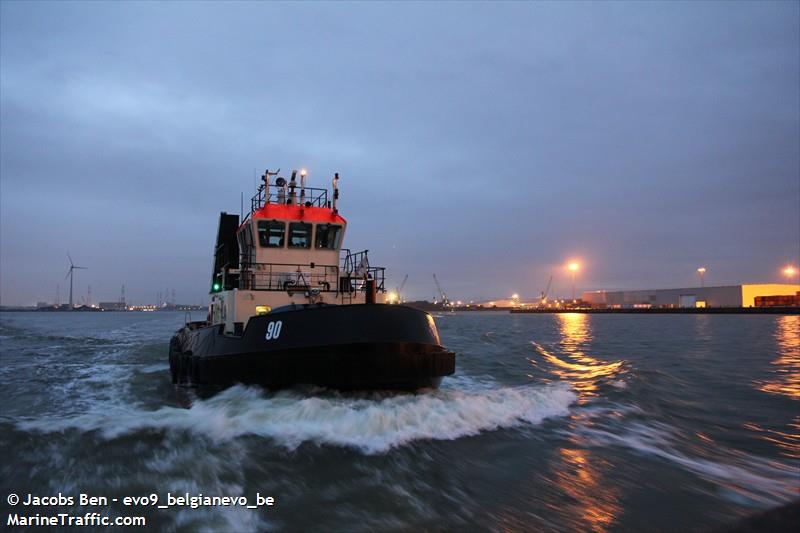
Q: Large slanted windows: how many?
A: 3